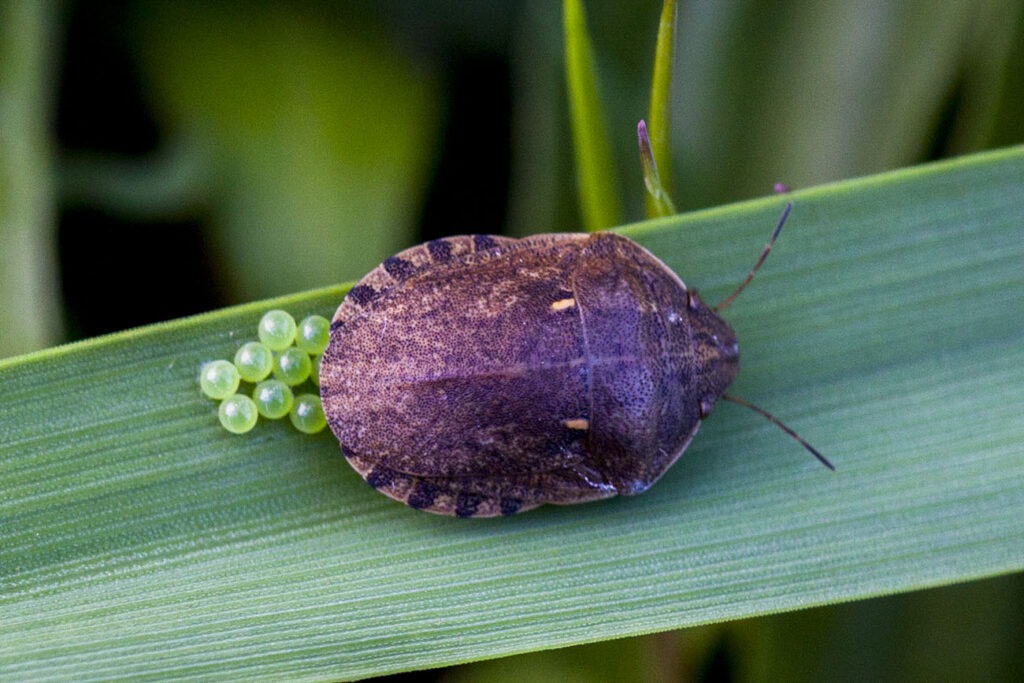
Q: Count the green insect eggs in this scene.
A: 9